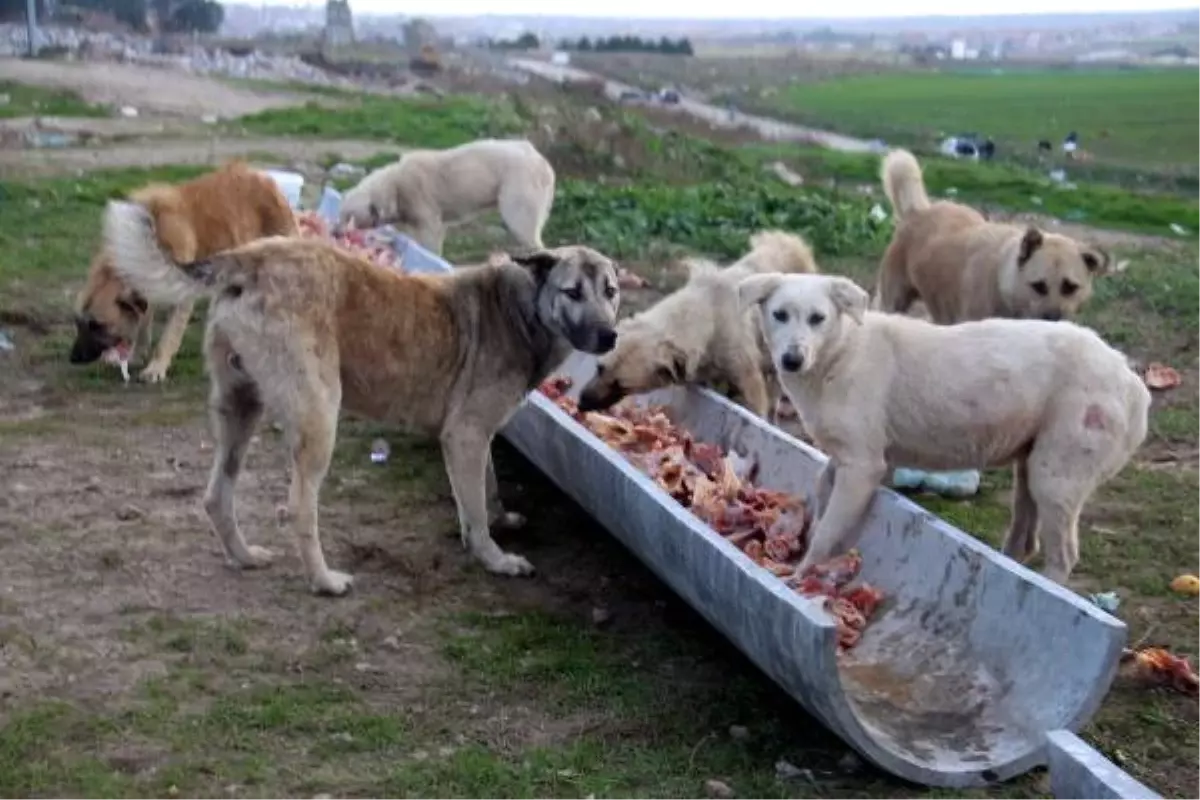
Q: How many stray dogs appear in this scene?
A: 6